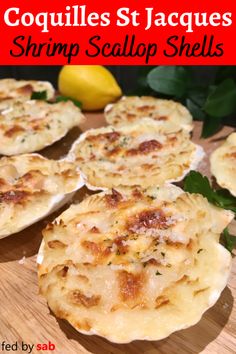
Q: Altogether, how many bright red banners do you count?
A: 1